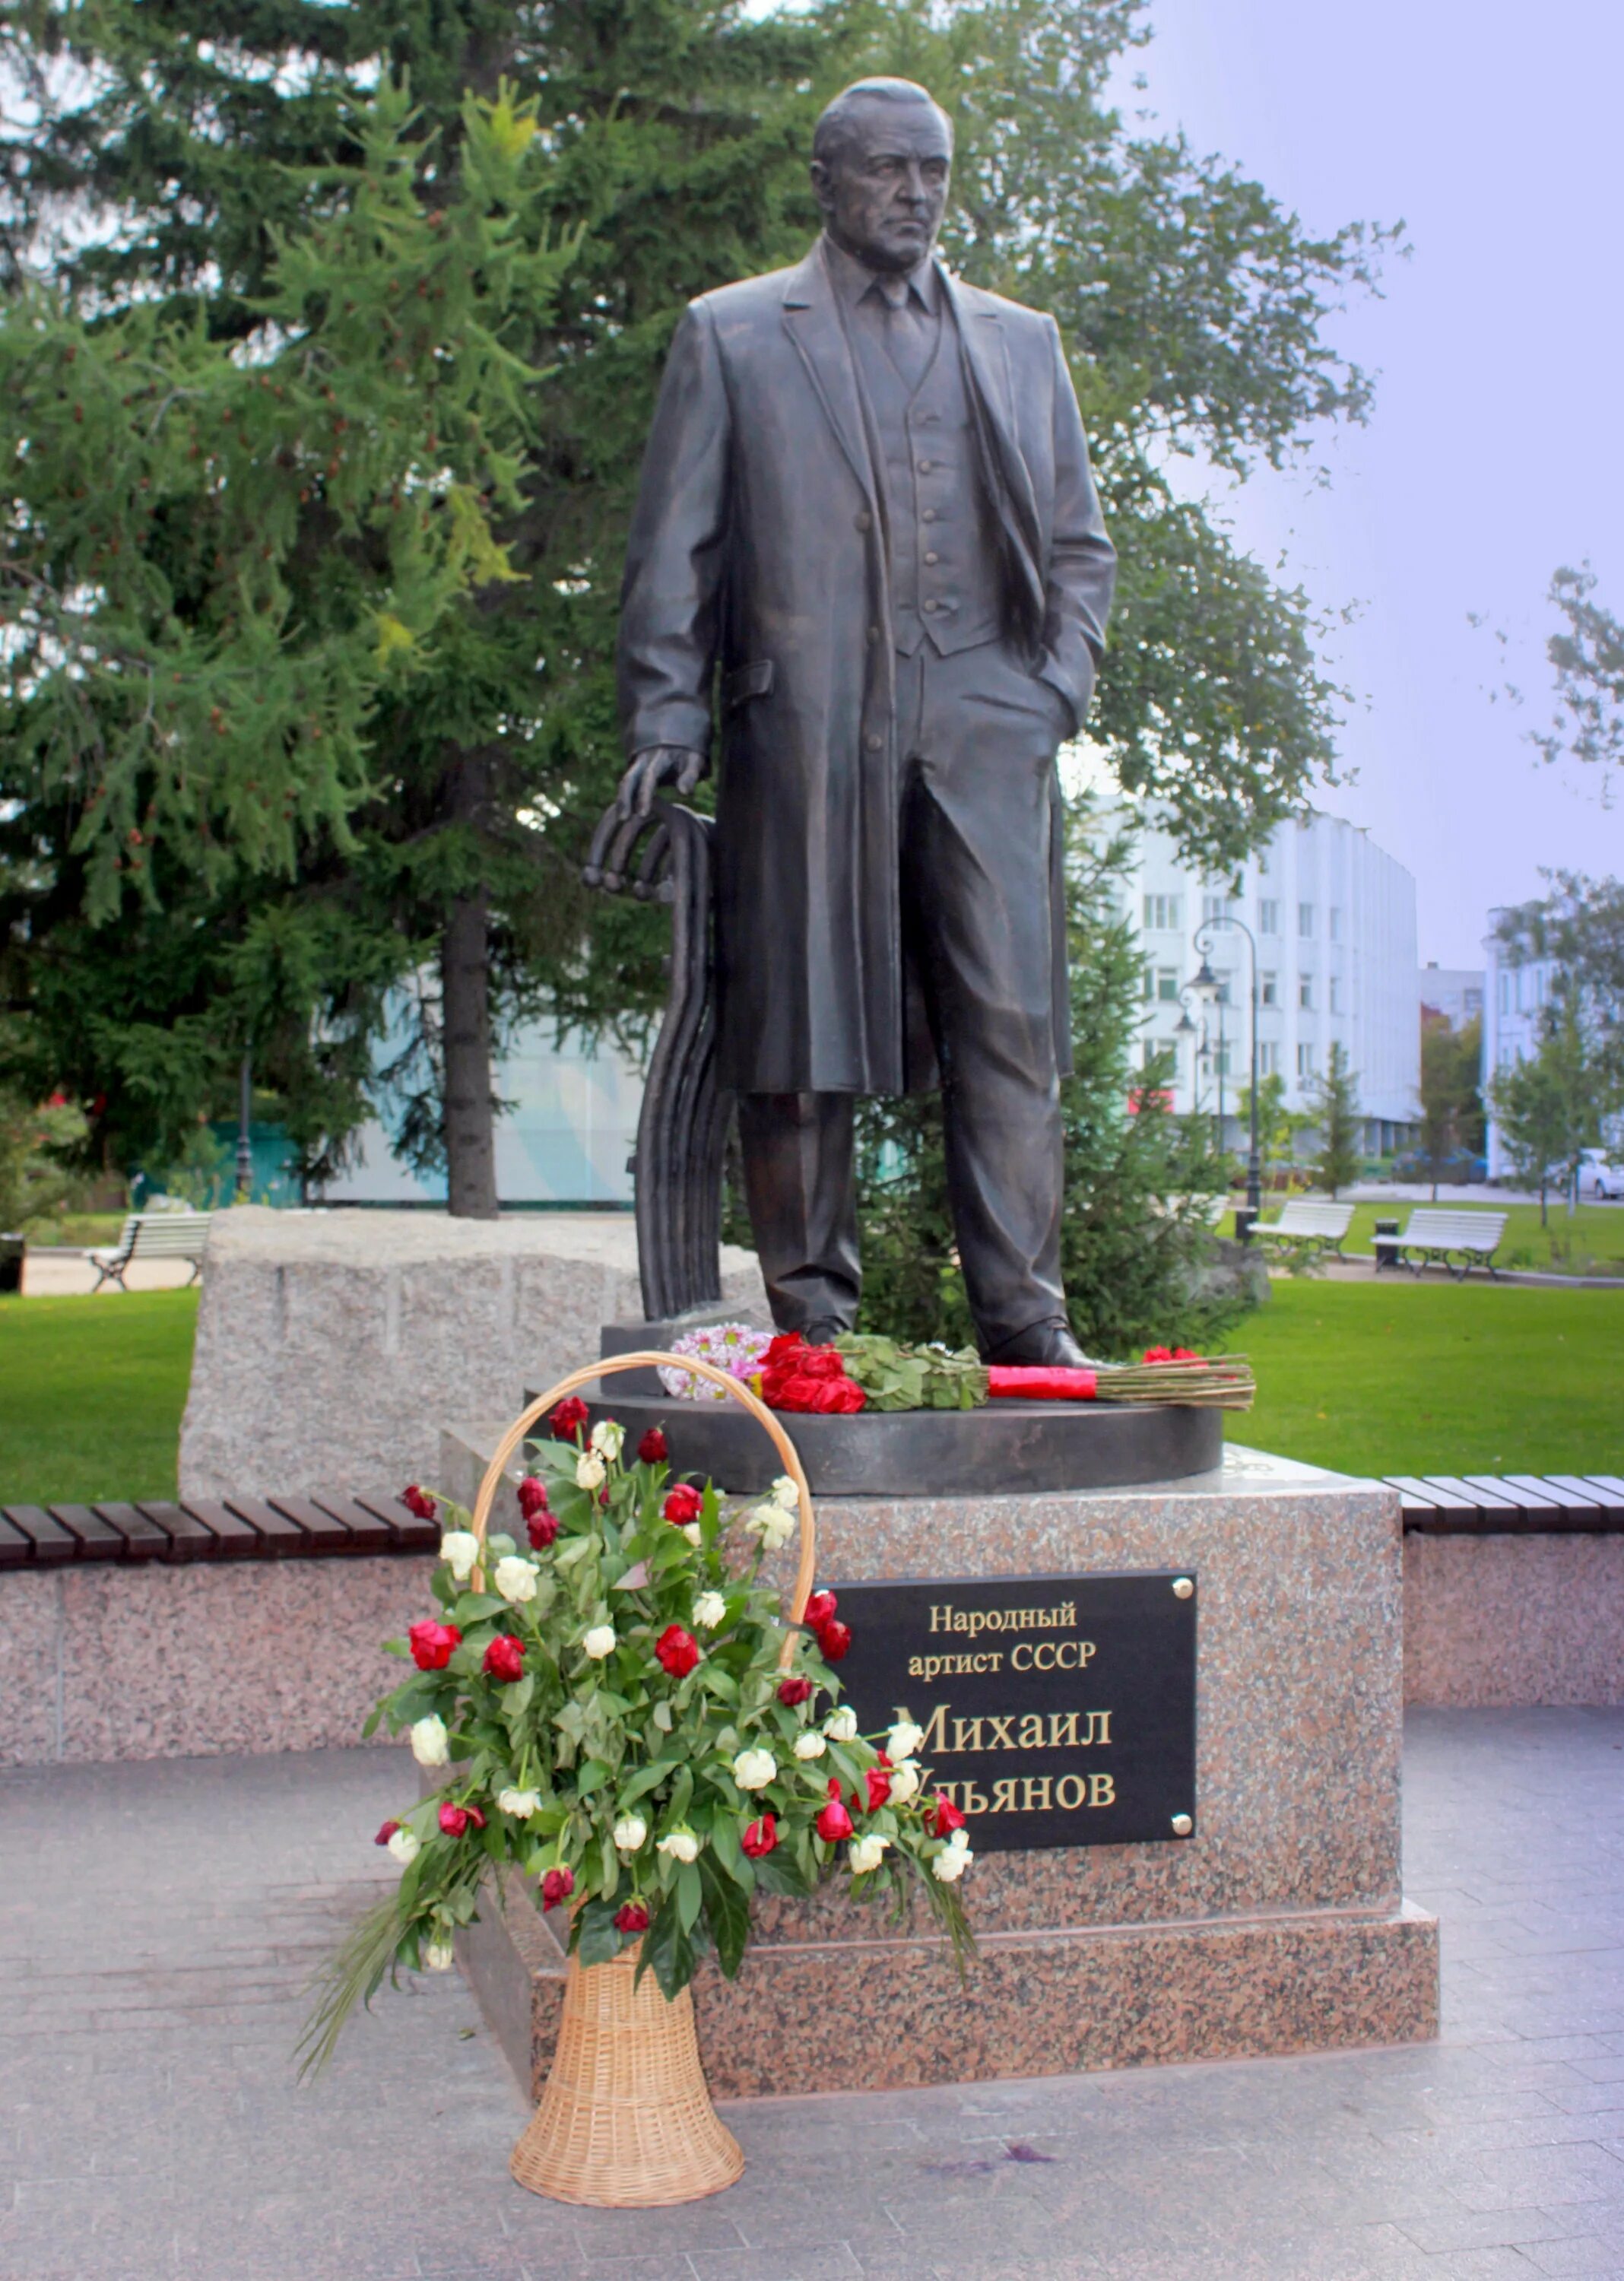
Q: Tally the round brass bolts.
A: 2